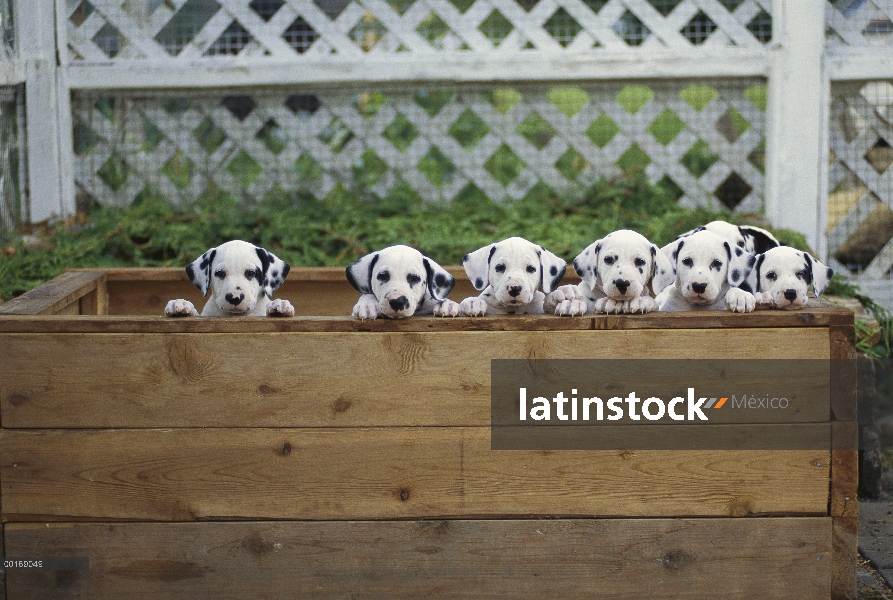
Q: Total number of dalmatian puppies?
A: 7